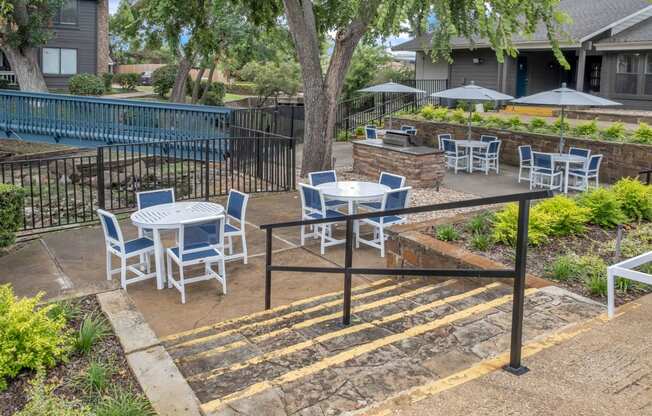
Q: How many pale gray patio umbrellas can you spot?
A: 3